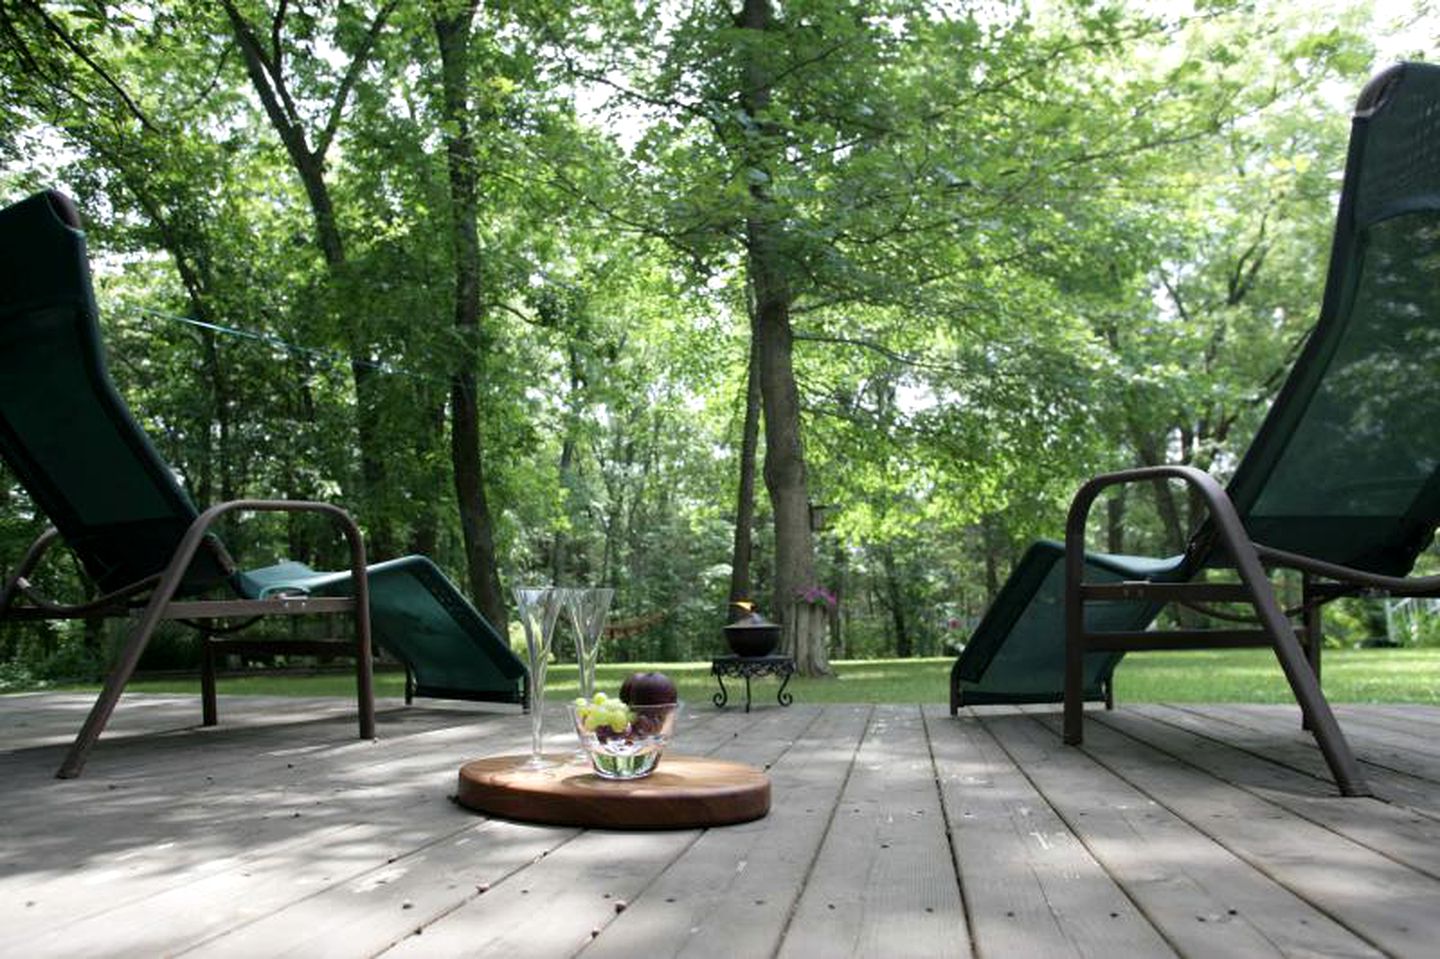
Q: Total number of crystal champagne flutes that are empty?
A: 2